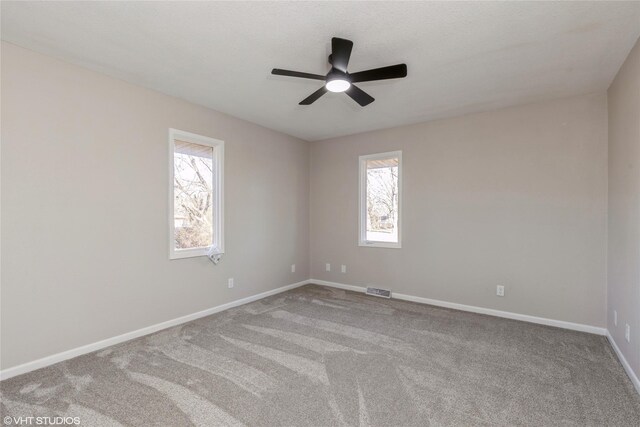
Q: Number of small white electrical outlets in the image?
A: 7